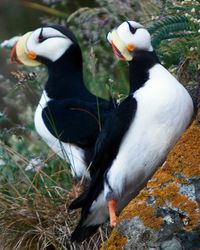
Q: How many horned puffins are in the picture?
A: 2